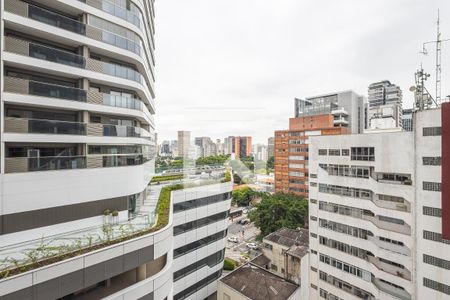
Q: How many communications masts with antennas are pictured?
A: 2